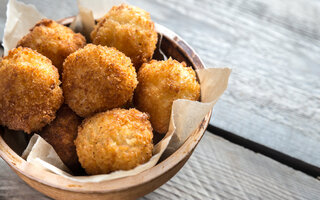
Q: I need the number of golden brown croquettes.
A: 7